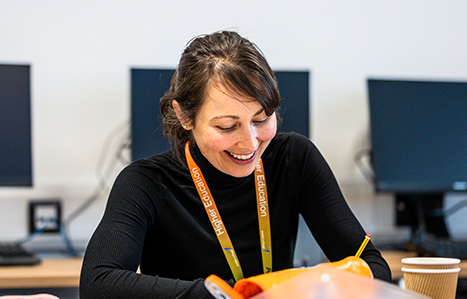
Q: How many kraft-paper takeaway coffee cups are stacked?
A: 2